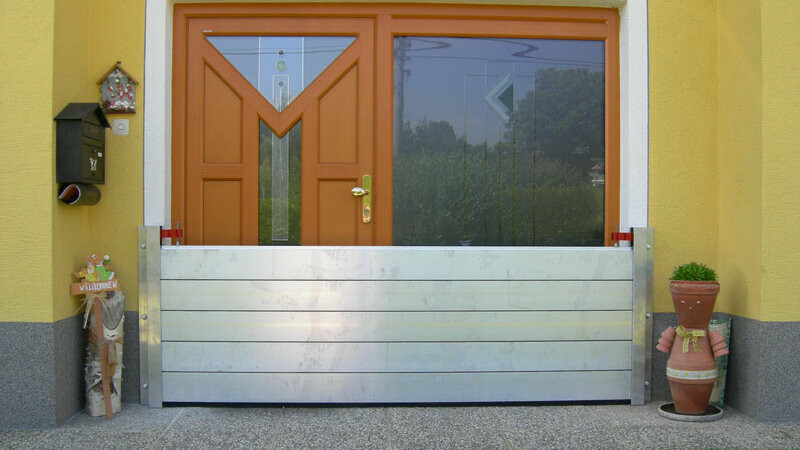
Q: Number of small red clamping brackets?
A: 2